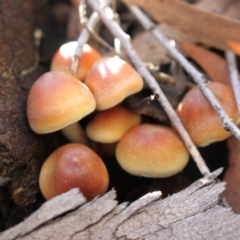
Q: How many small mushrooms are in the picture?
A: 7